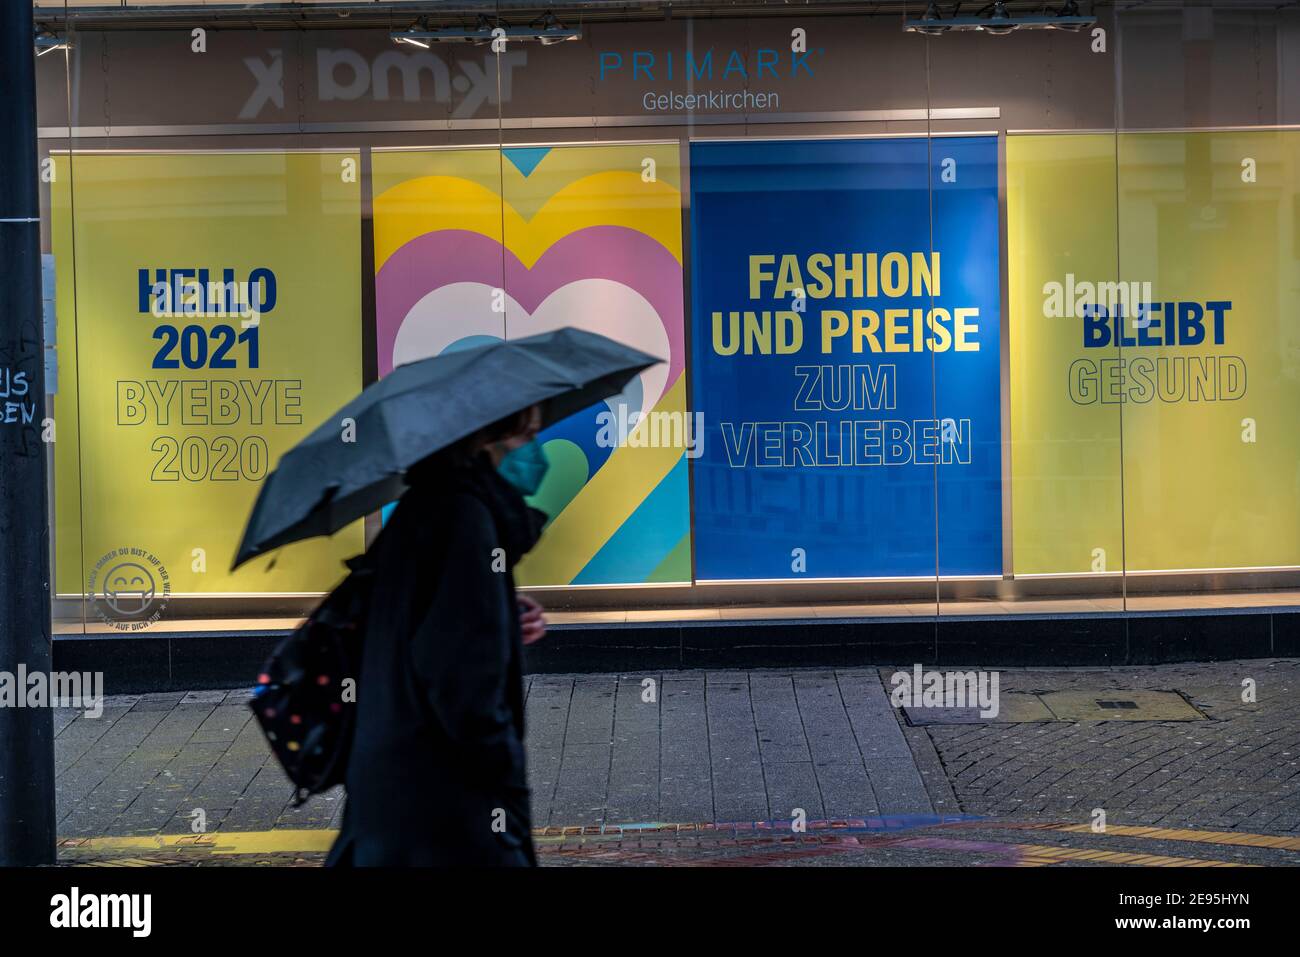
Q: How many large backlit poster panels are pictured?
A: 4